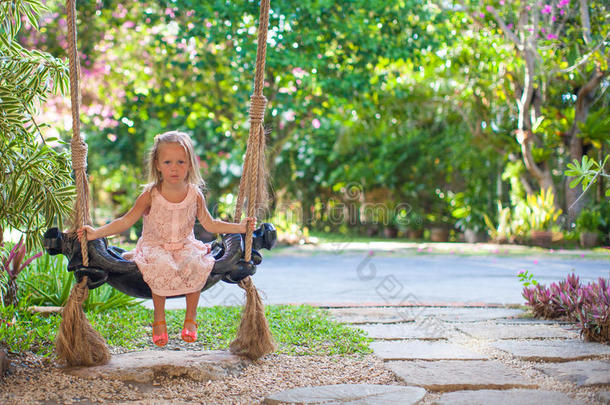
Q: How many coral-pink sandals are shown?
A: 2